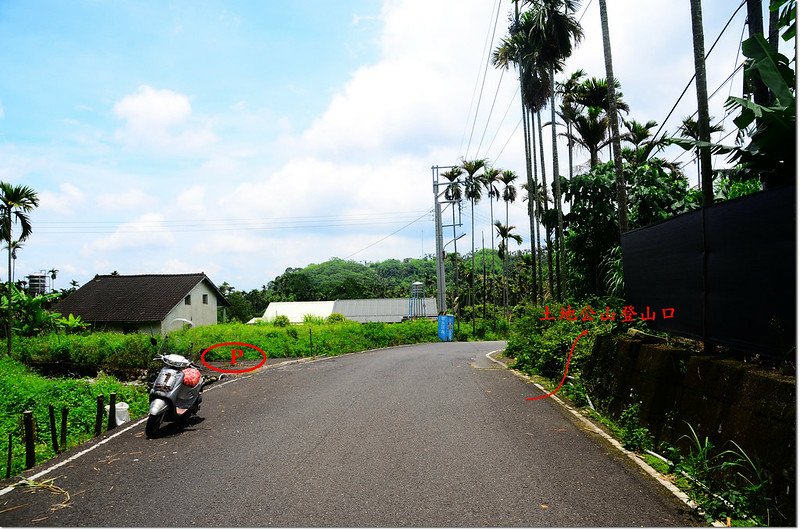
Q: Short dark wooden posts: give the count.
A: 6